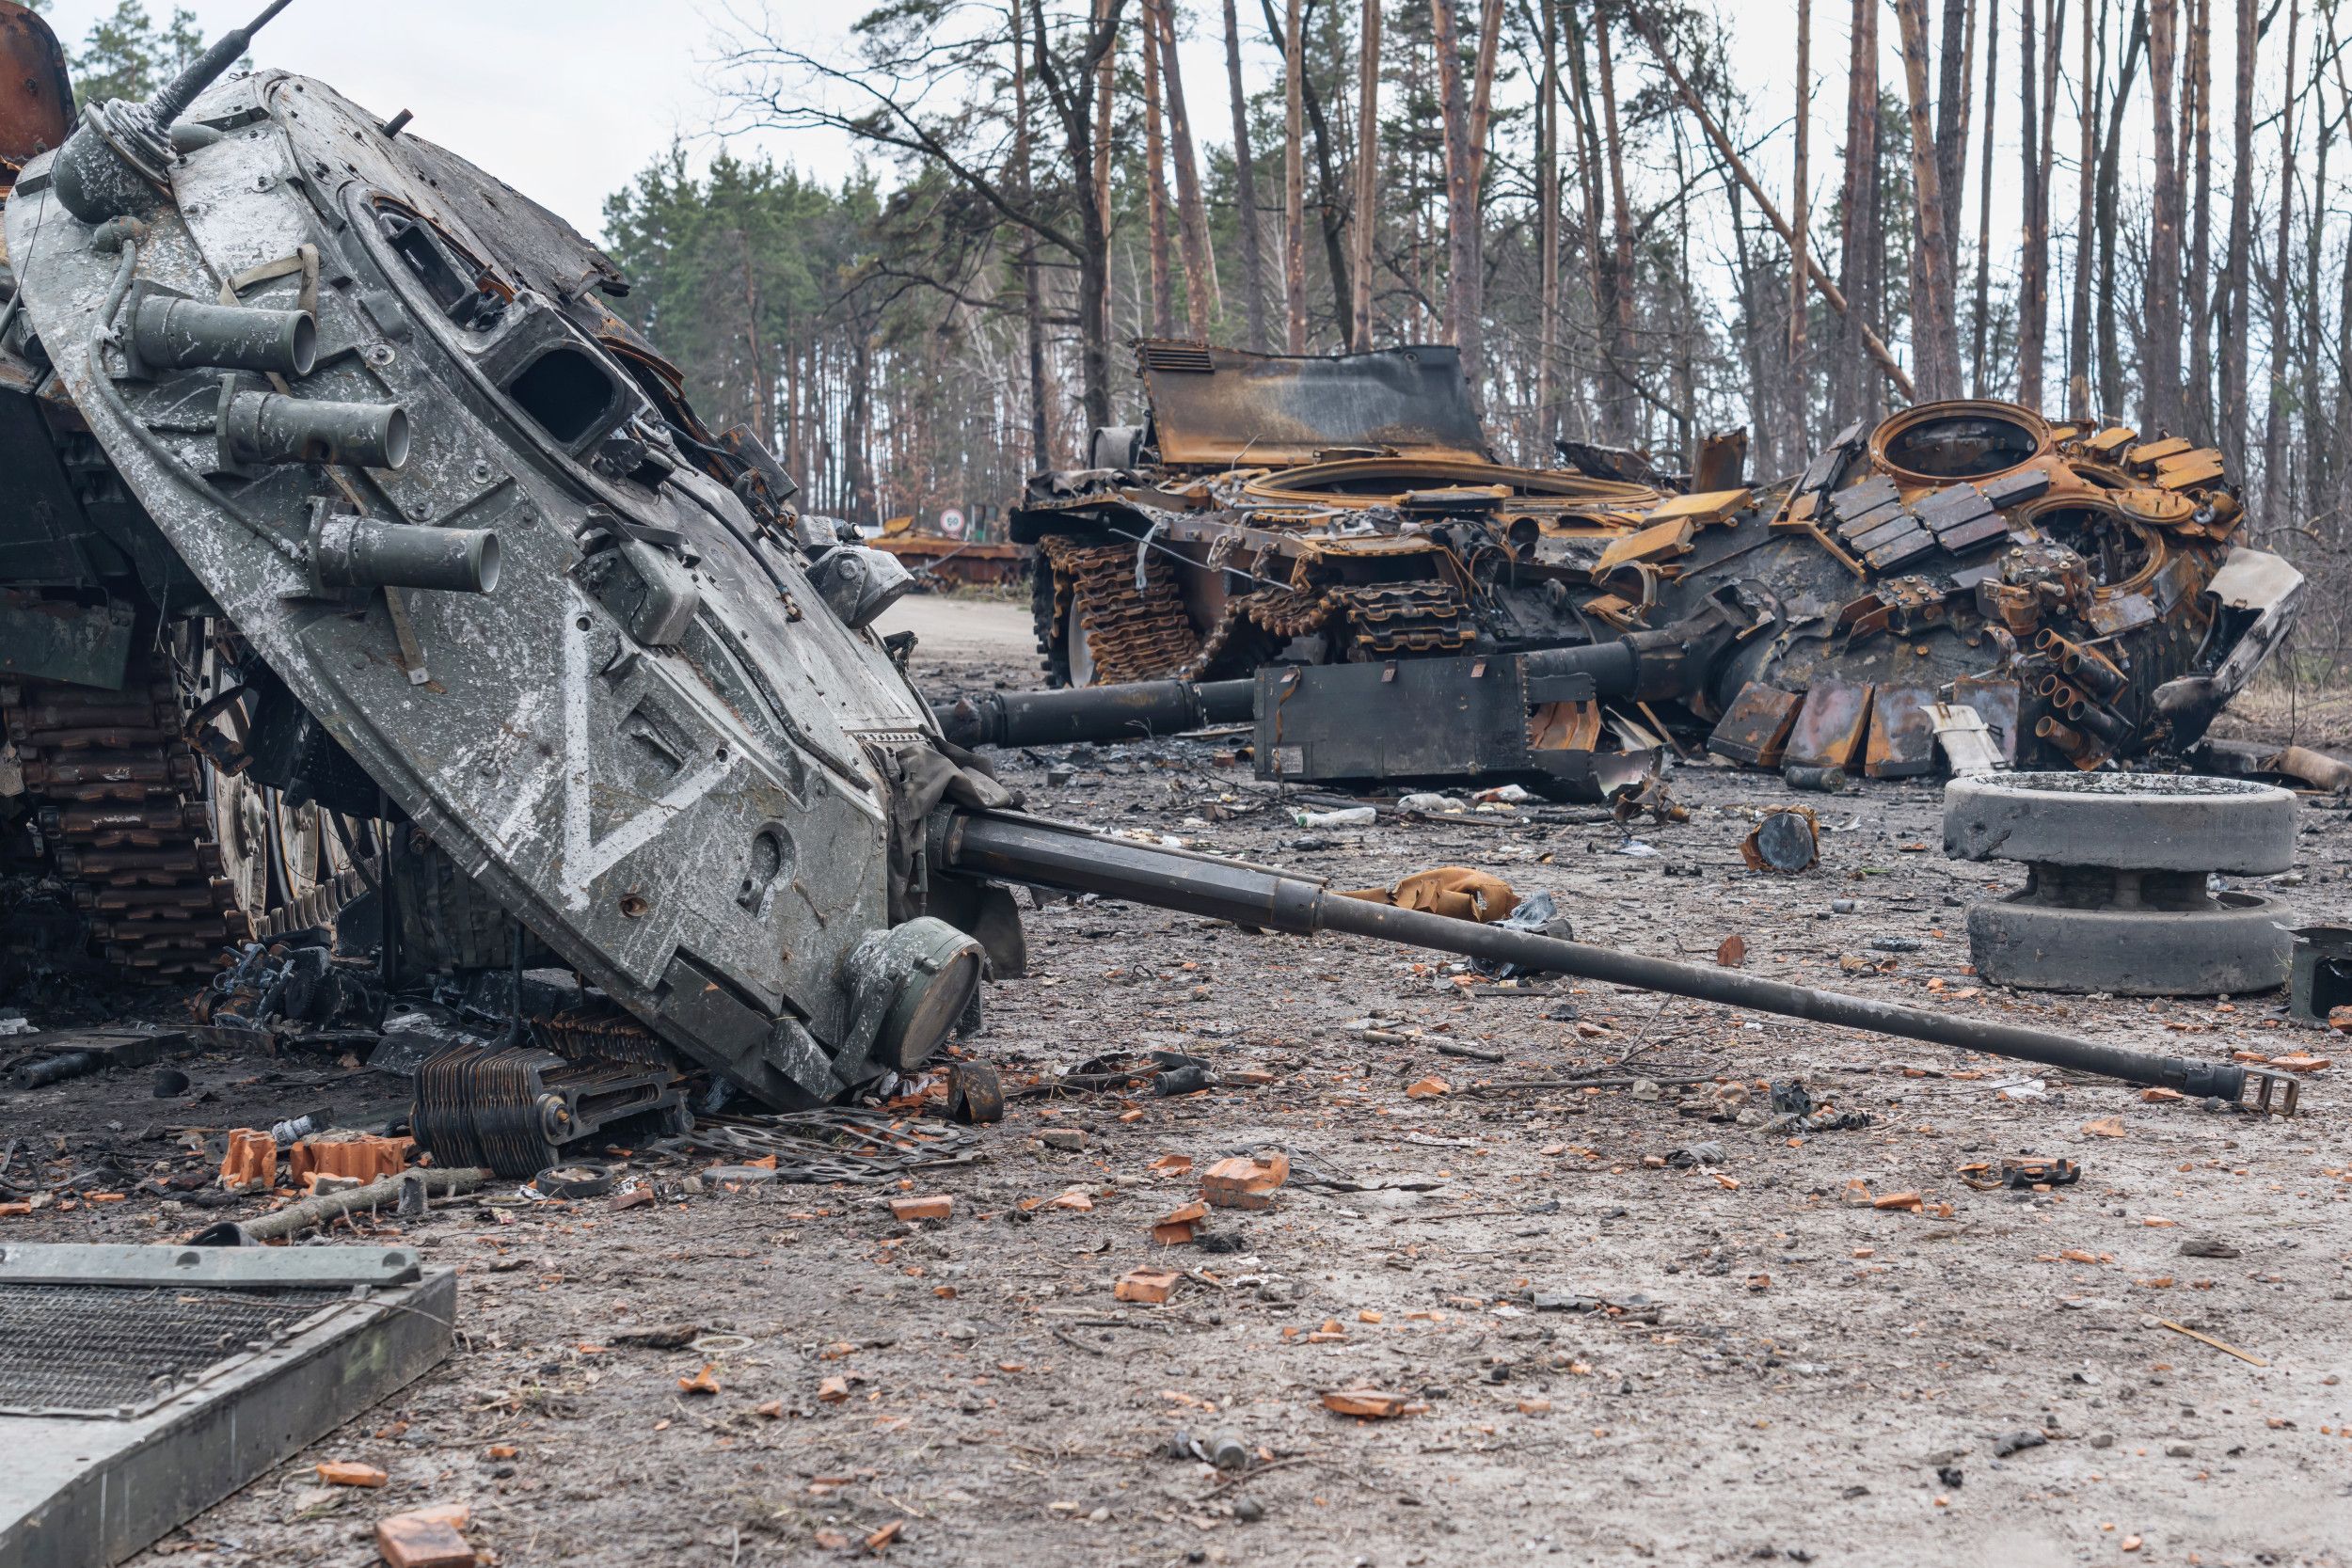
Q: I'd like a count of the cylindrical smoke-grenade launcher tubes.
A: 10